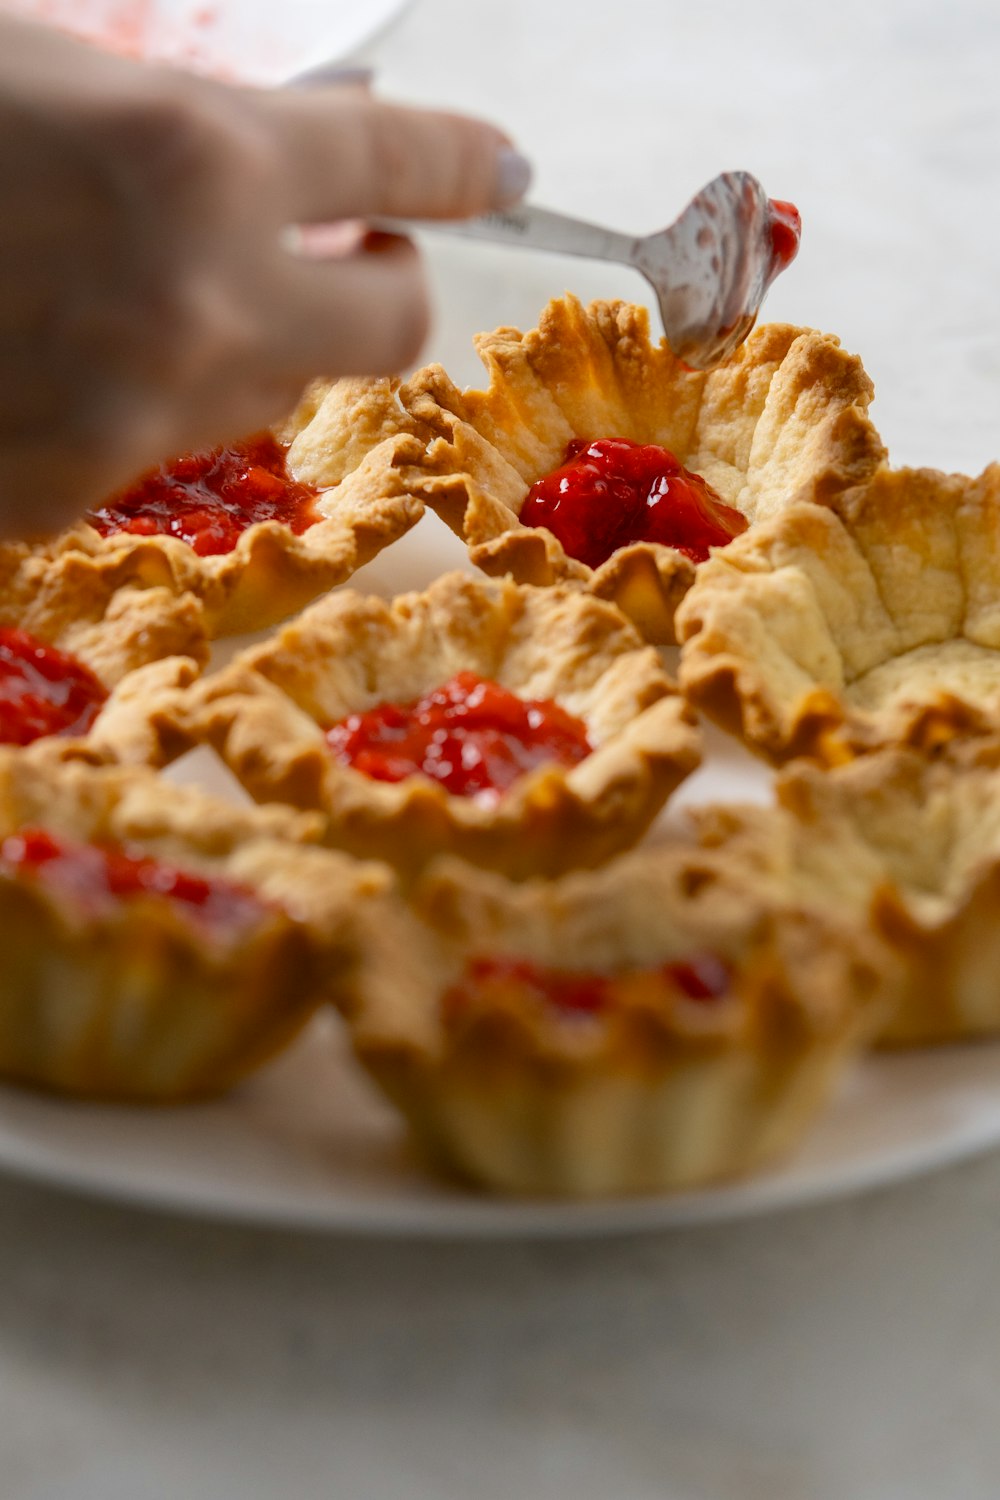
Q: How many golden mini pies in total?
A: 8